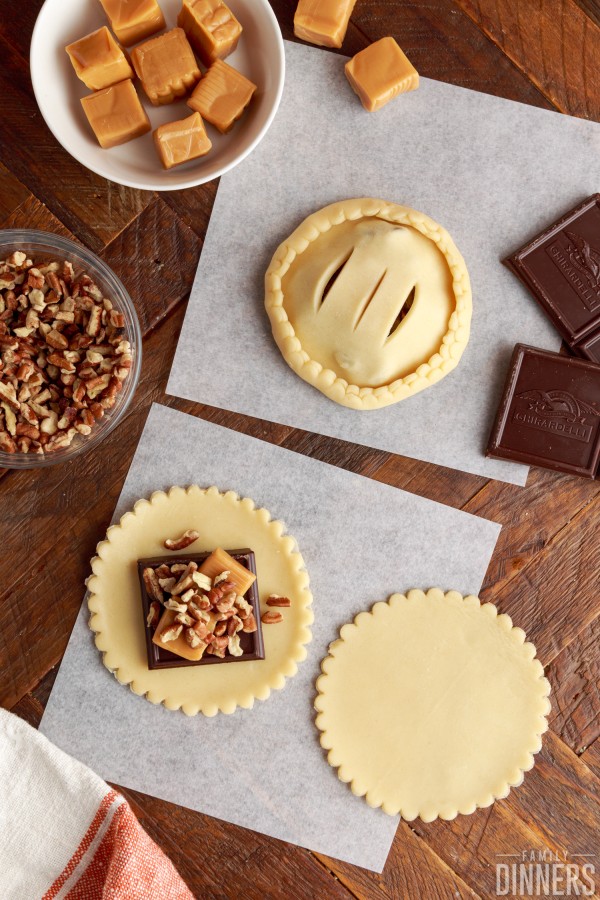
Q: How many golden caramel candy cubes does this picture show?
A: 11